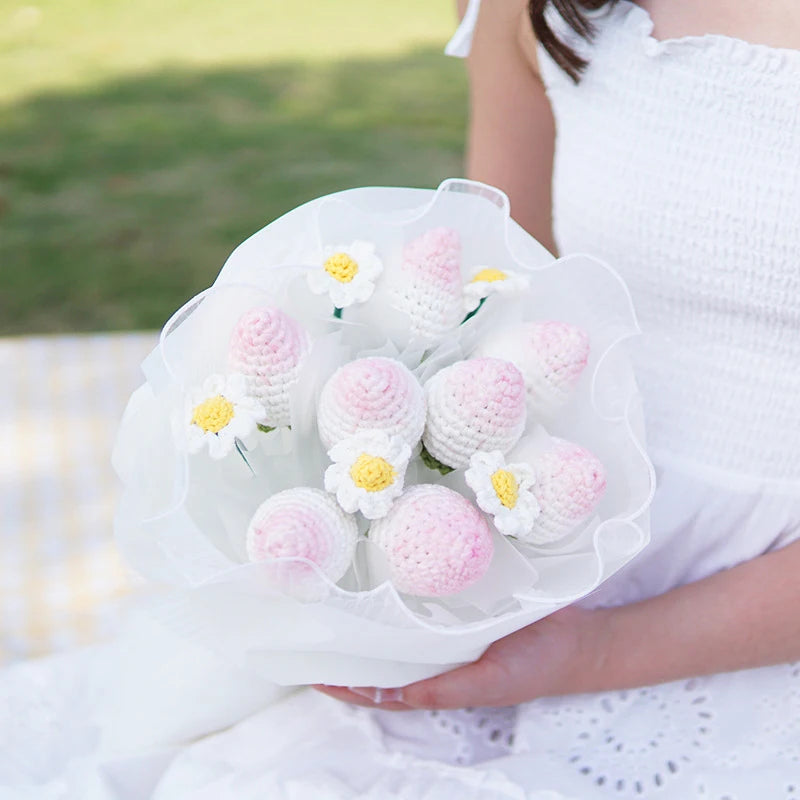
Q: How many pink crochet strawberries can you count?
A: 8